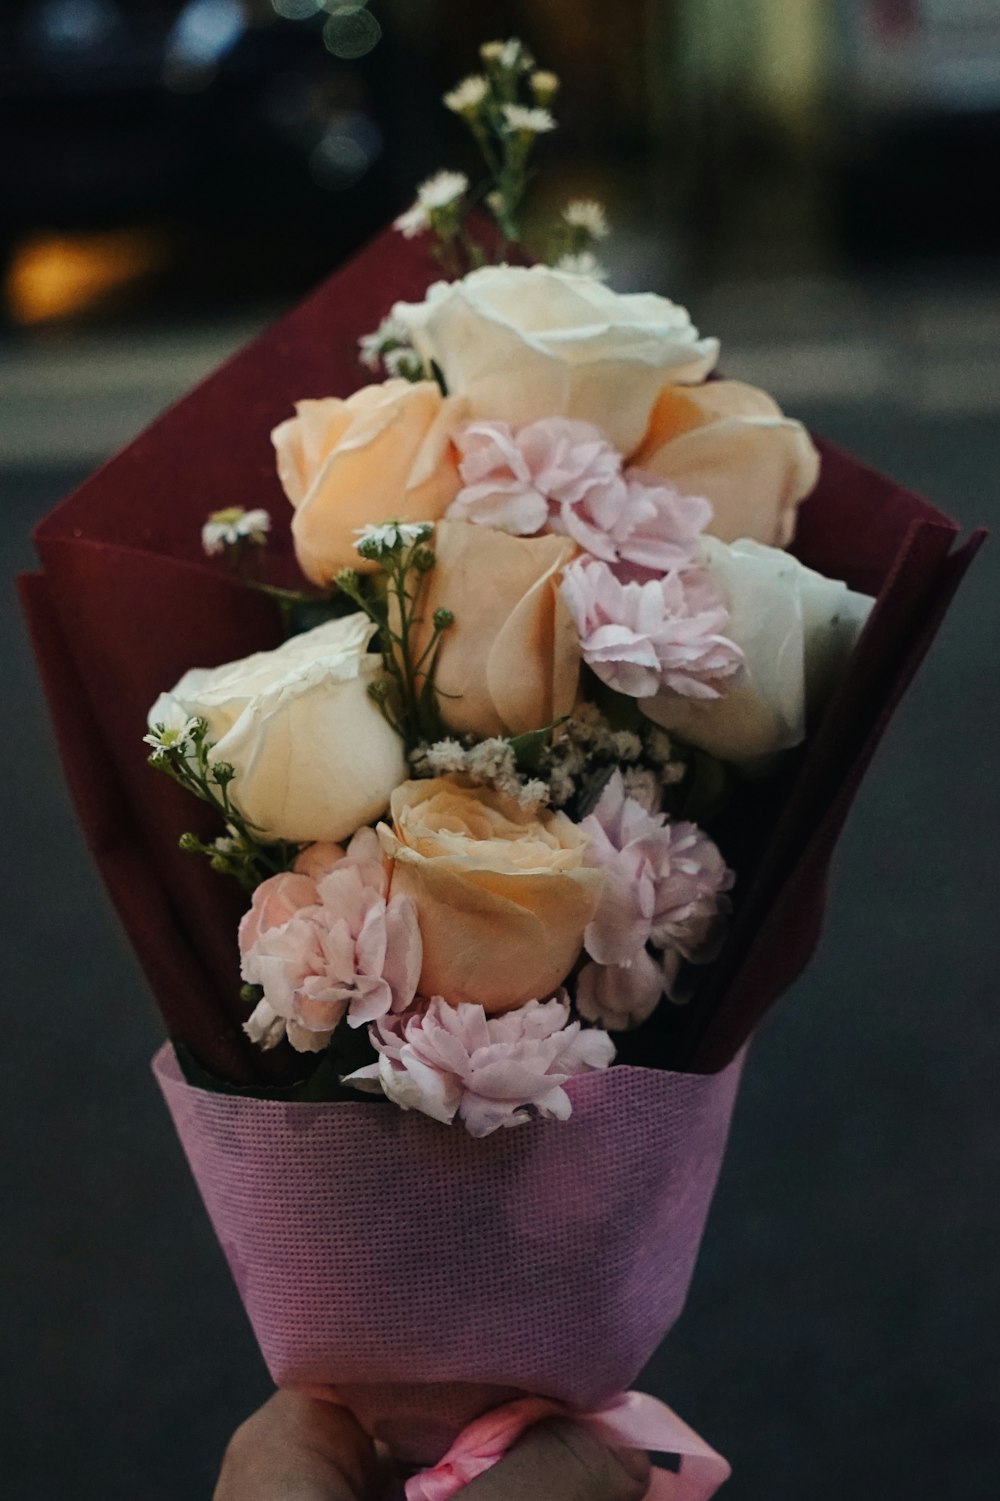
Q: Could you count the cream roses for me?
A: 3